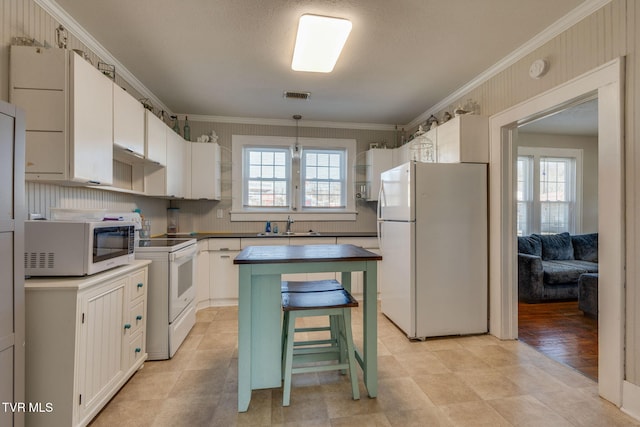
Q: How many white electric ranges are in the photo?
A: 1